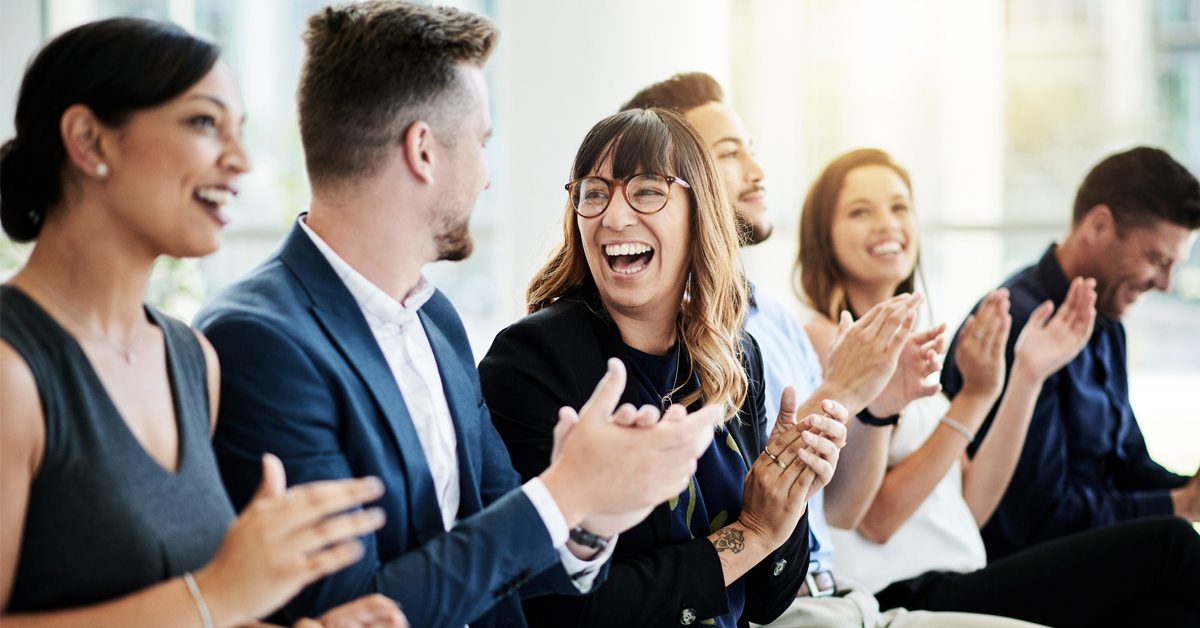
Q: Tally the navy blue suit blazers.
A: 1